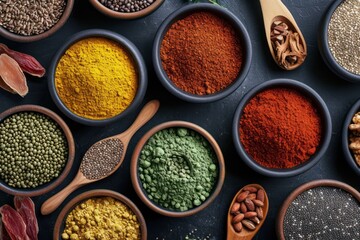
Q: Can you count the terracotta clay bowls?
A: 6